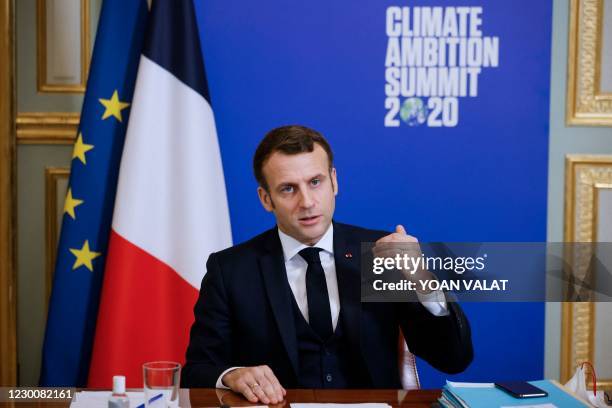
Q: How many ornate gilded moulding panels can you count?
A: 4